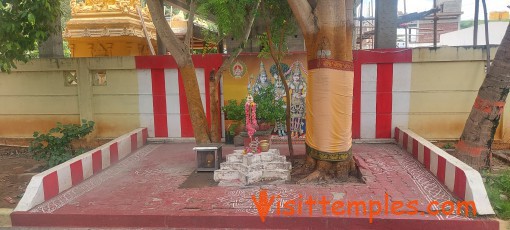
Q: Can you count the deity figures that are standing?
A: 3